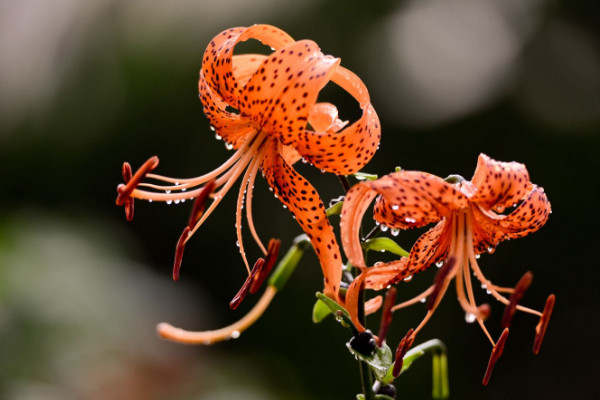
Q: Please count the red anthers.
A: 12